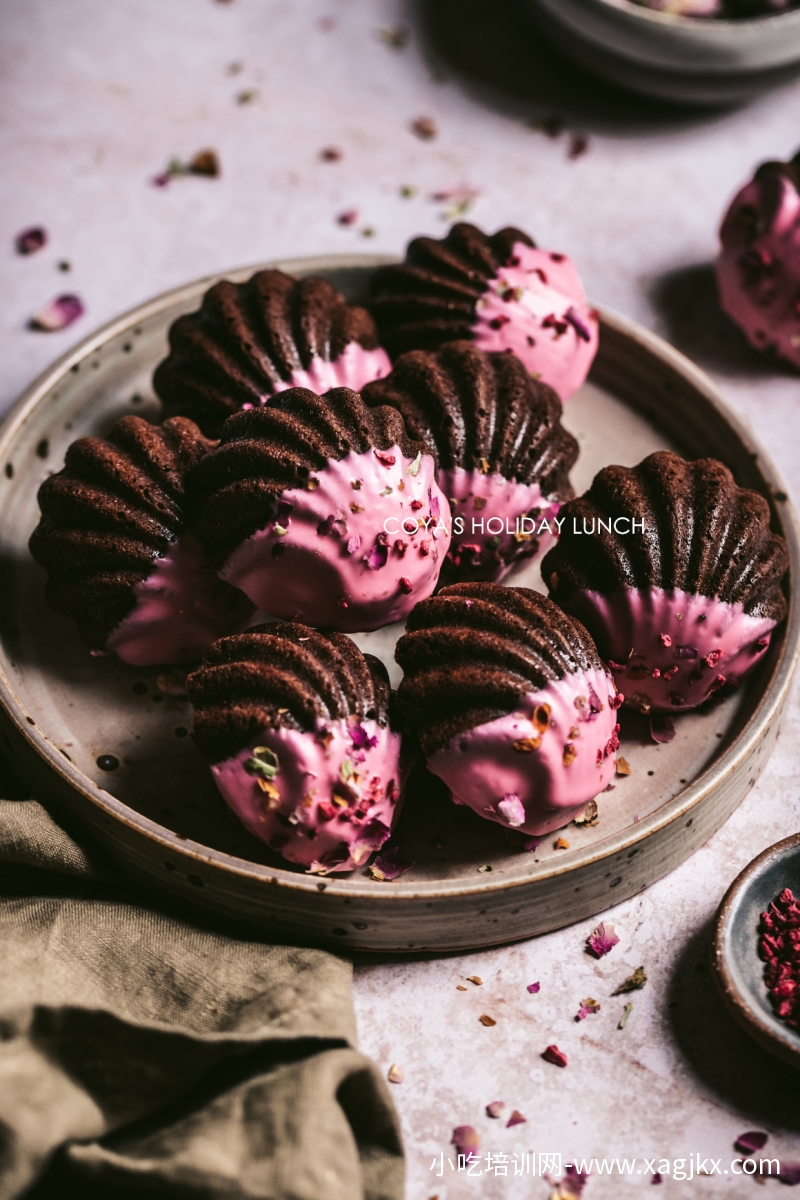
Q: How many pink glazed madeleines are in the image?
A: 9